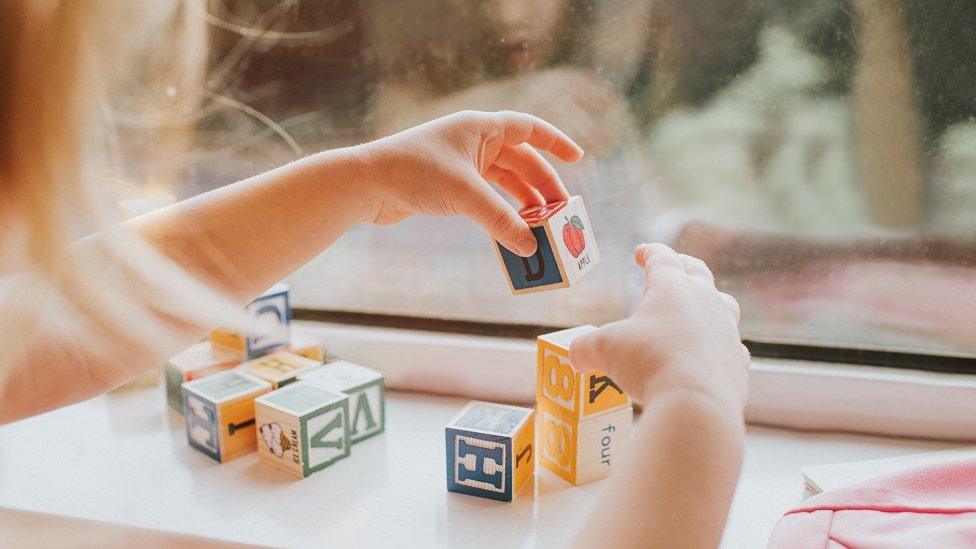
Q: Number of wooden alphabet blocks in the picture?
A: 11